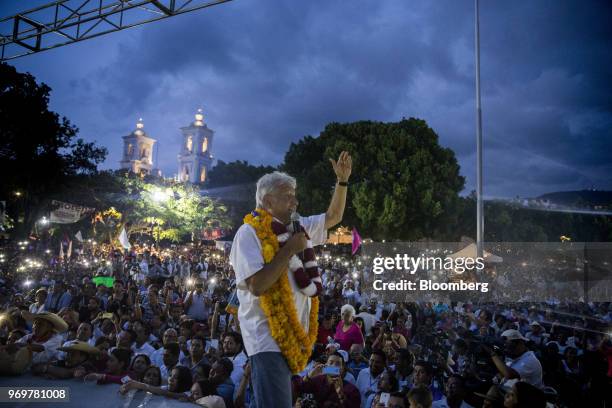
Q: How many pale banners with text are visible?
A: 1